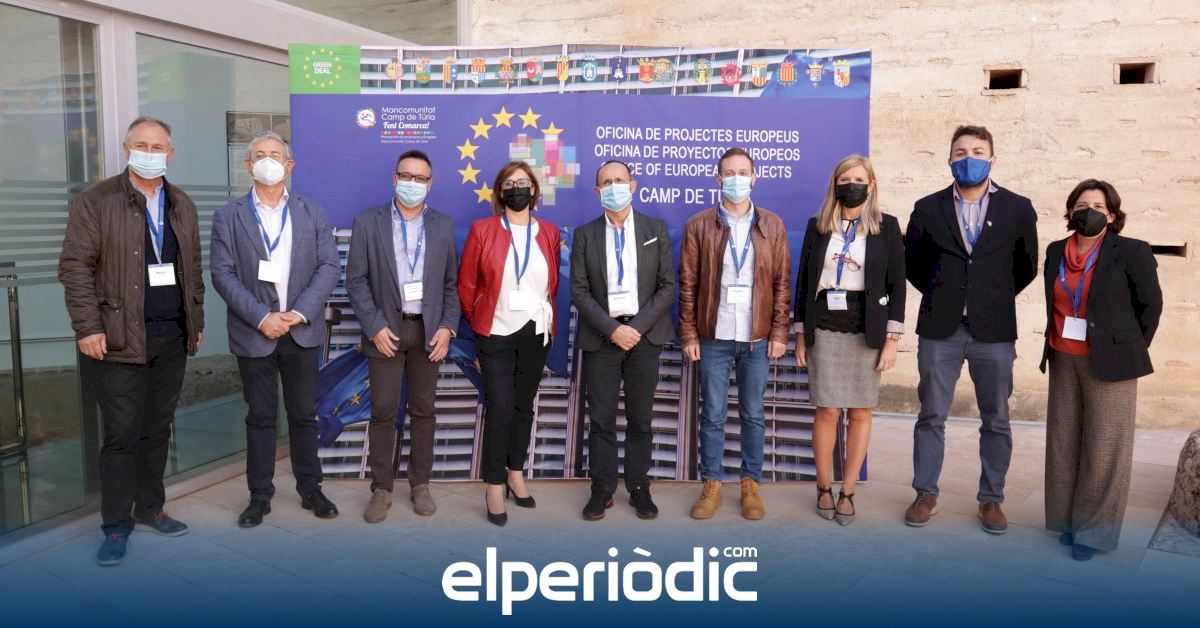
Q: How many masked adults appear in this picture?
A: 9